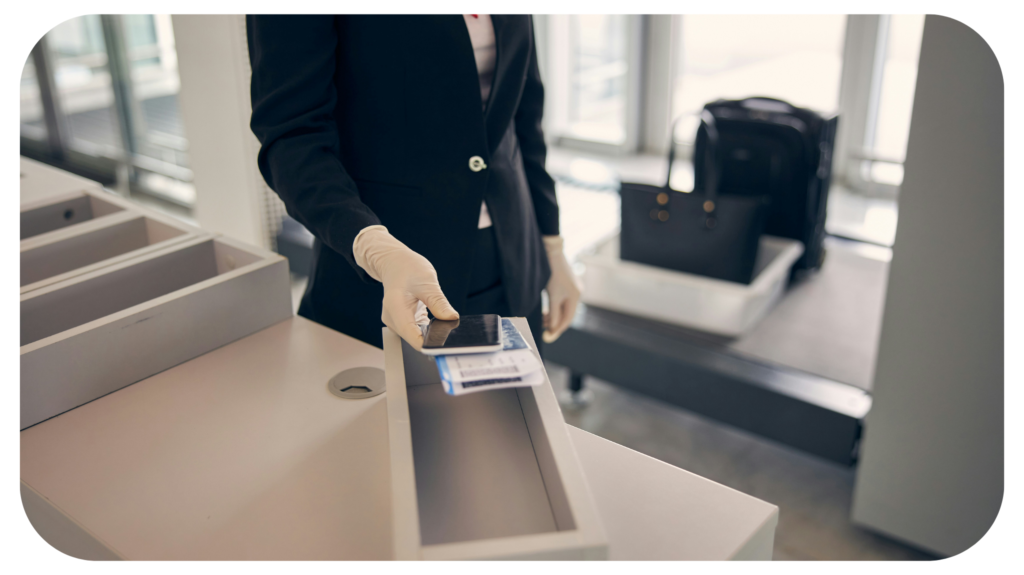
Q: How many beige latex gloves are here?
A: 2